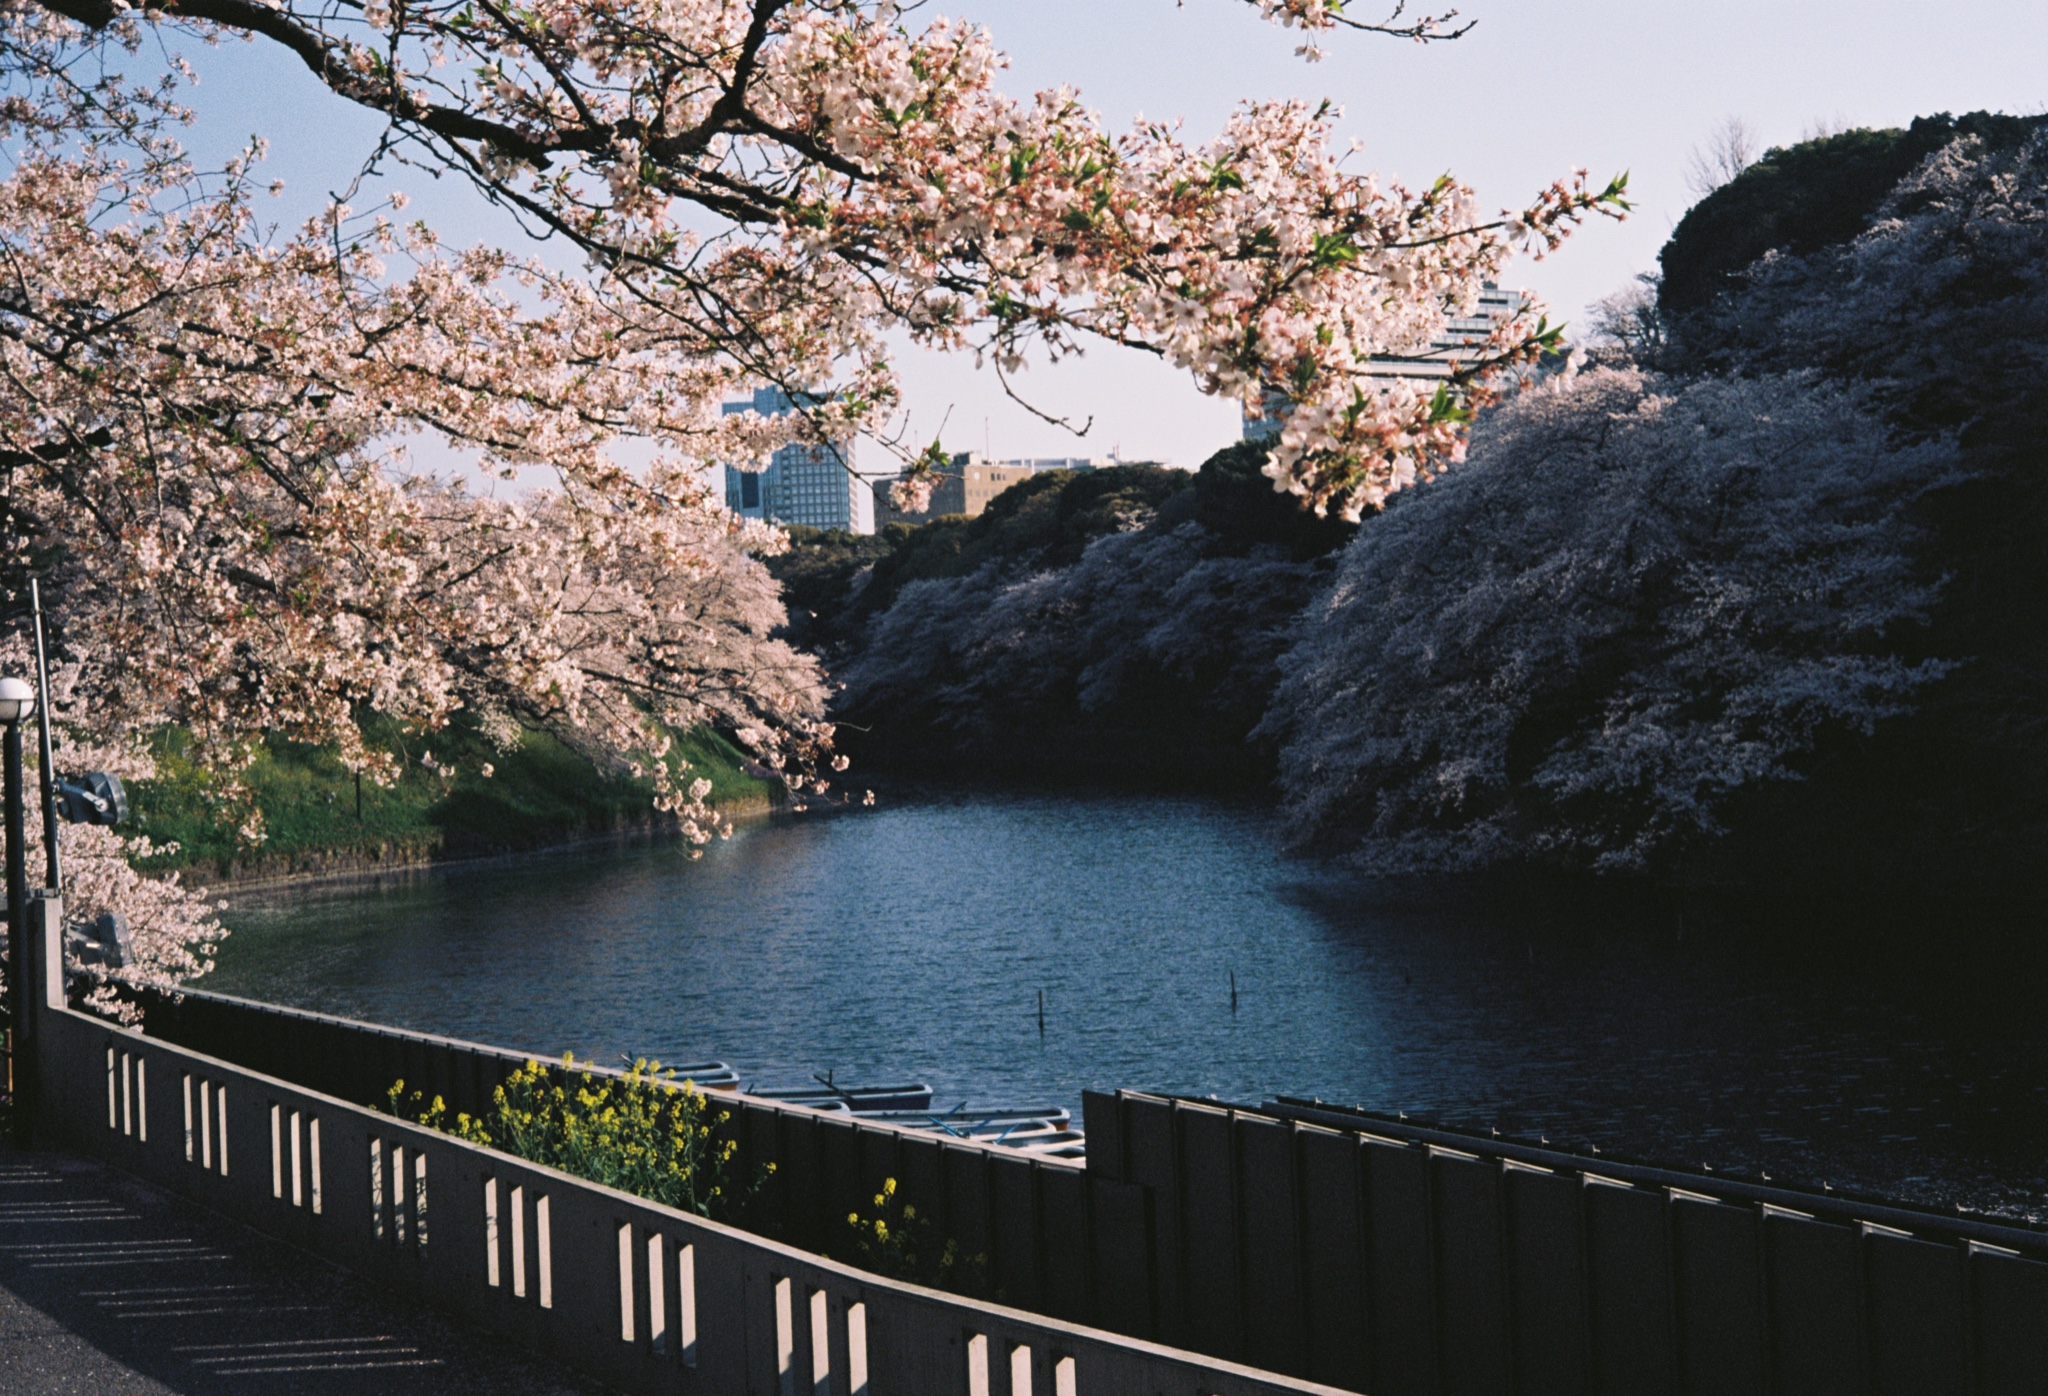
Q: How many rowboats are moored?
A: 8